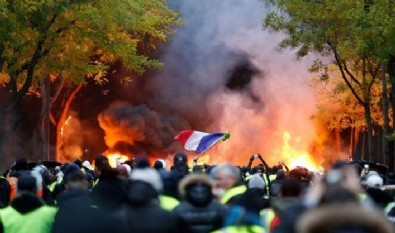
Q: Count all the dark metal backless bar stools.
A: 0